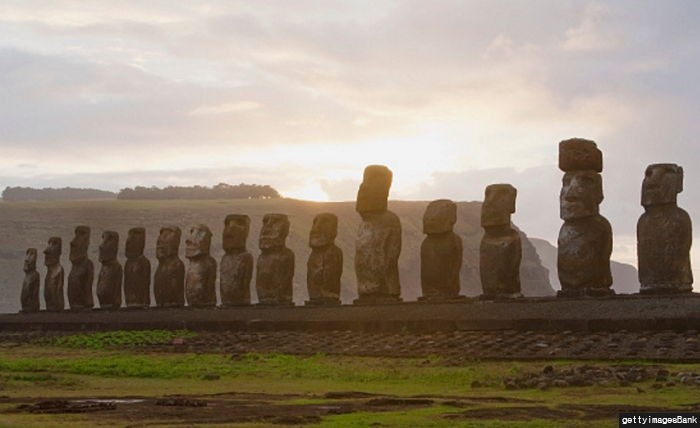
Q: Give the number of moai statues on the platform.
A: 15